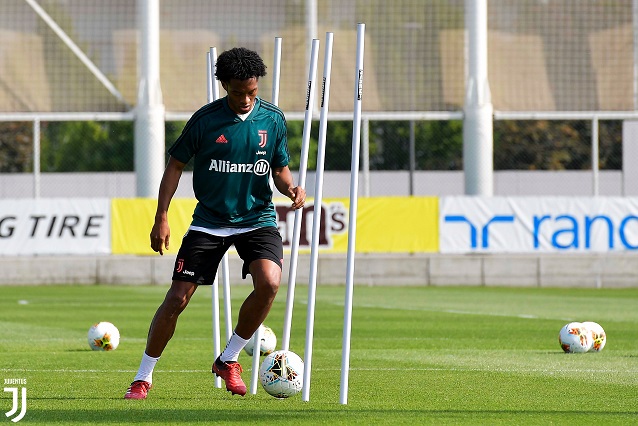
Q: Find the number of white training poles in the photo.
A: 6